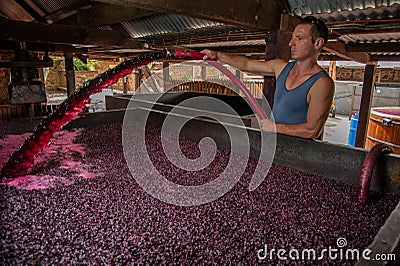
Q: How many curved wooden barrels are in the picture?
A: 1